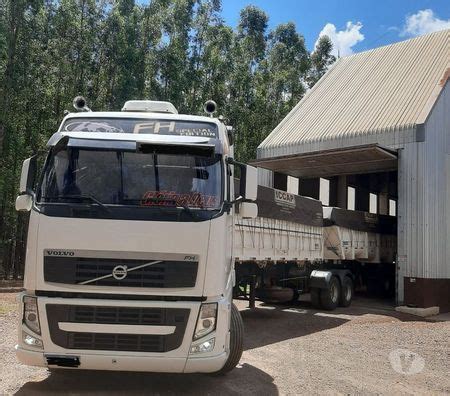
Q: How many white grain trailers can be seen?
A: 2